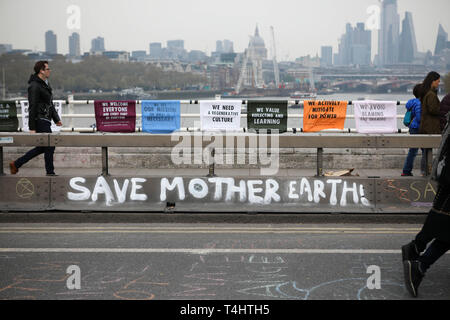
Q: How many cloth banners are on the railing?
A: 8